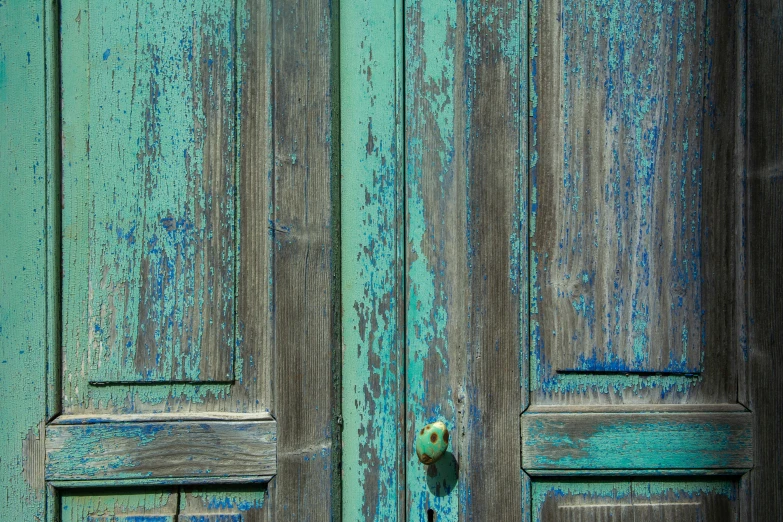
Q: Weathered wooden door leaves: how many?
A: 2